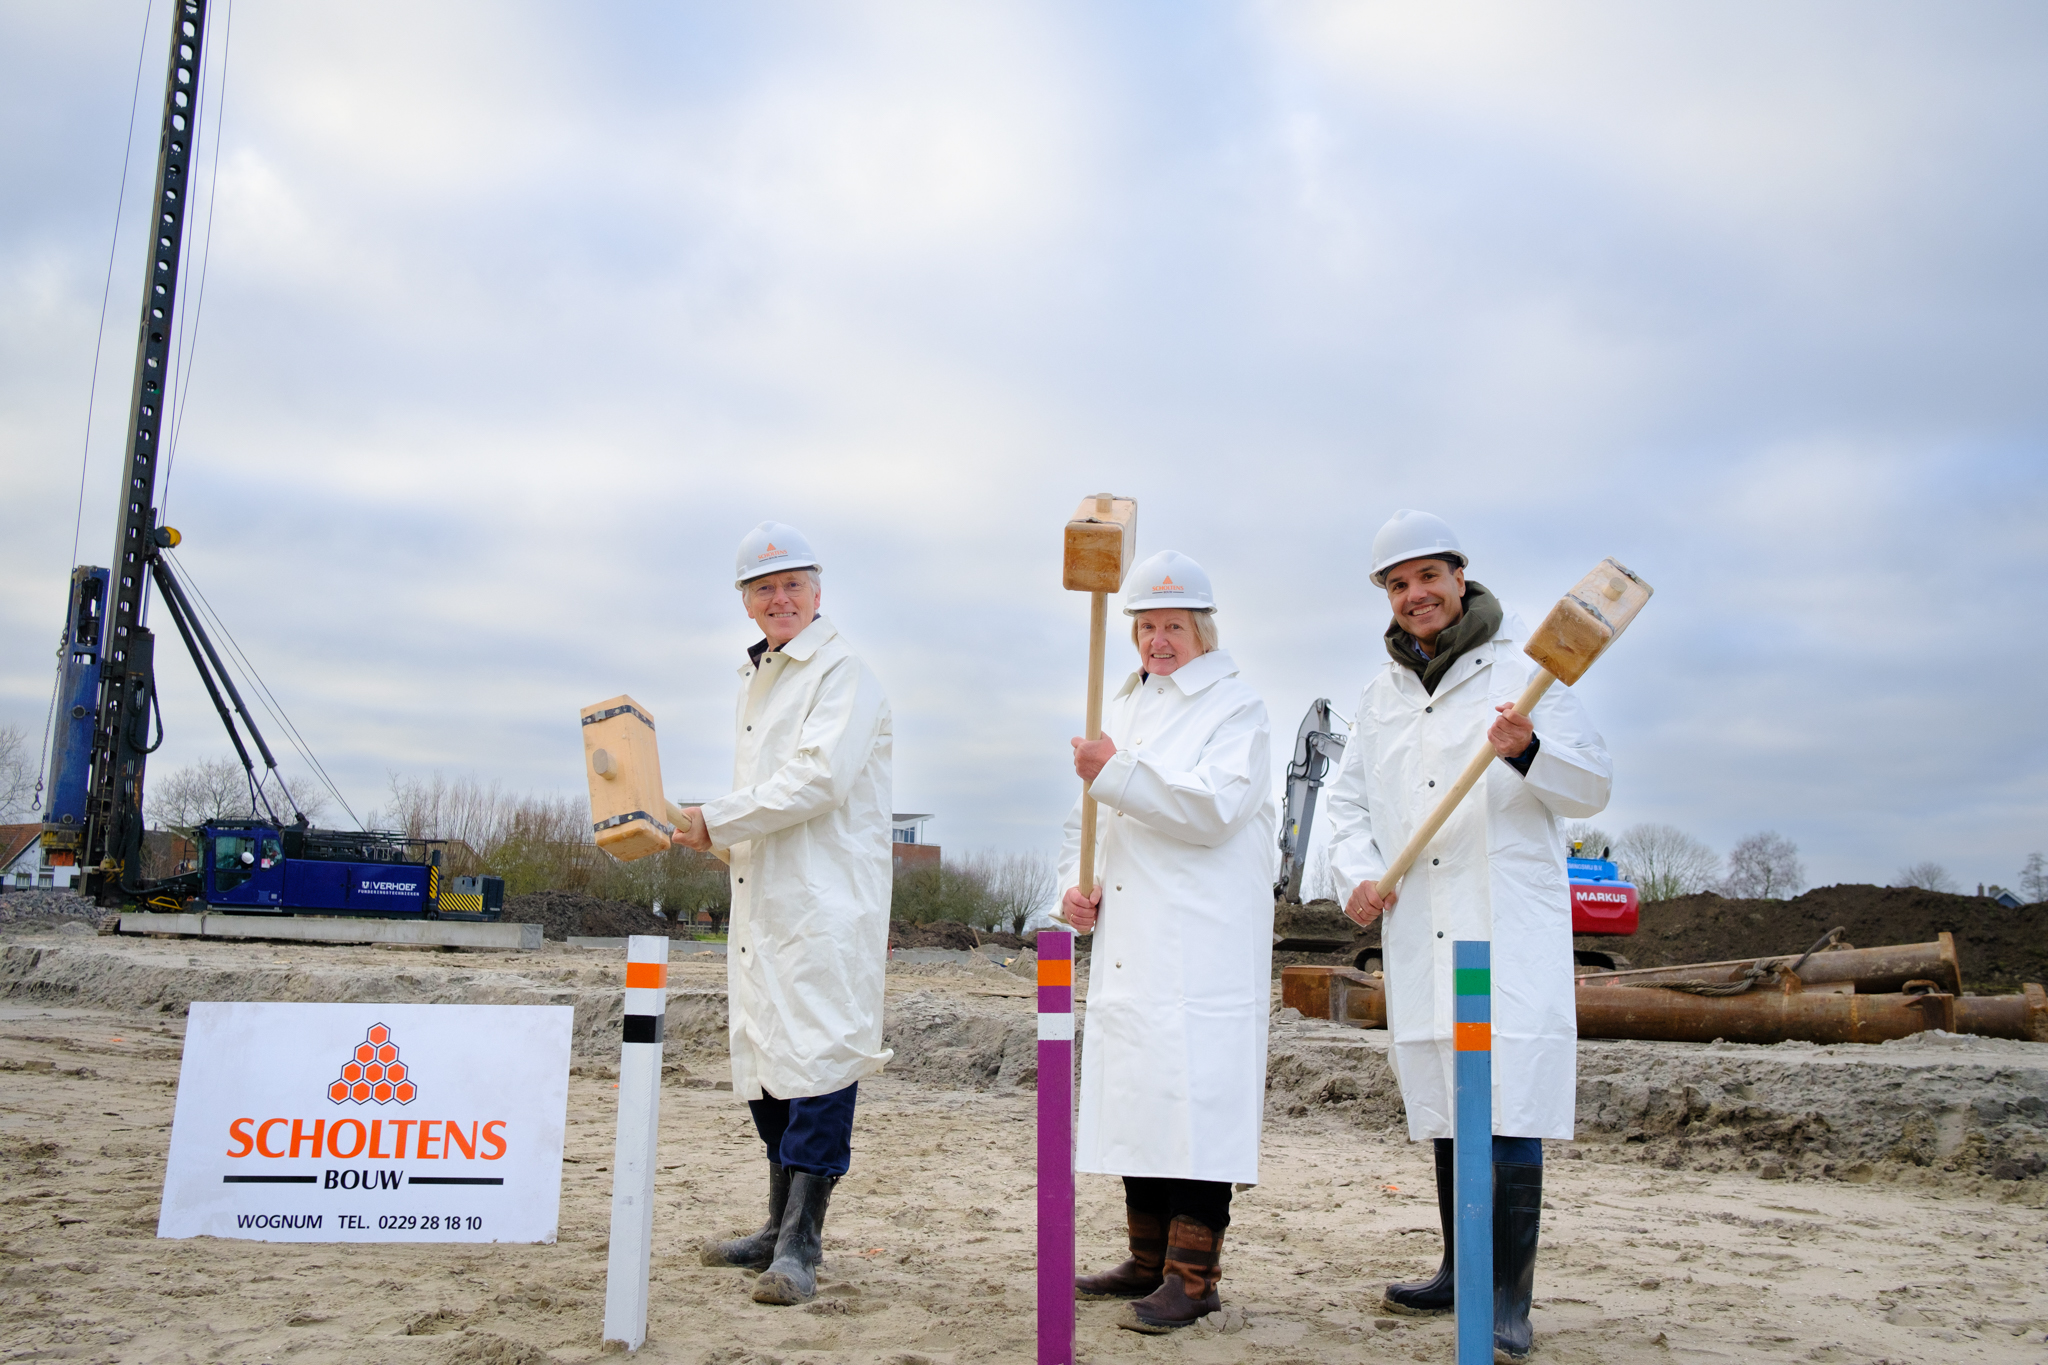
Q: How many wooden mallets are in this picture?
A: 3